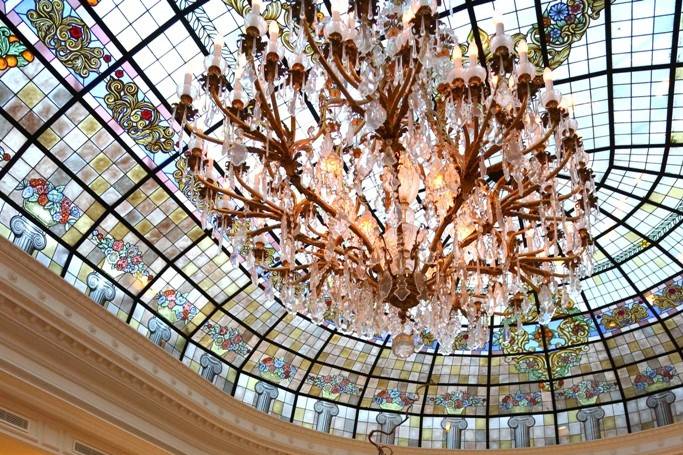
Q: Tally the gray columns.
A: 11